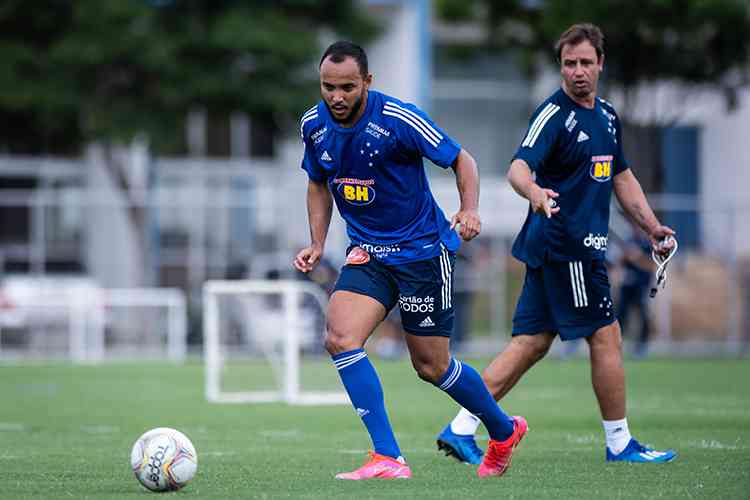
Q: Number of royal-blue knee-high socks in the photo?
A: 2